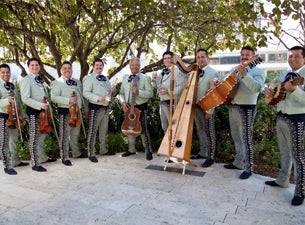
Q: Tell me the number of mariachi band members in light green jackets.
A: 9